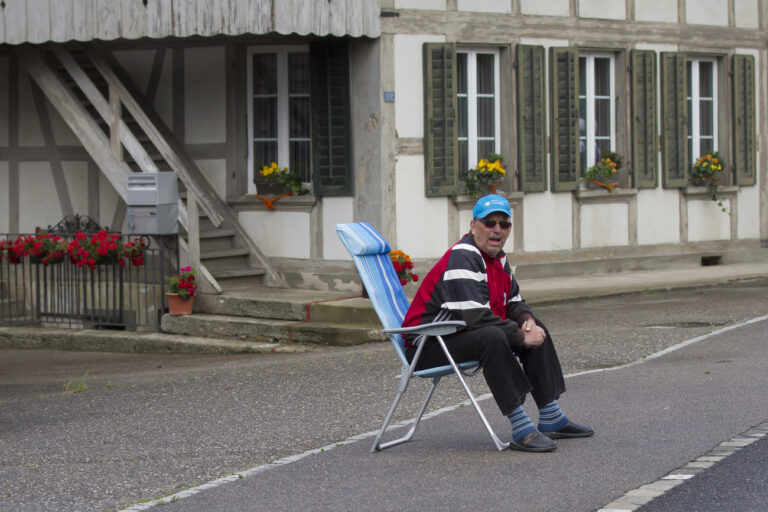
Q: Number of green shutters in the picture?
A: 7